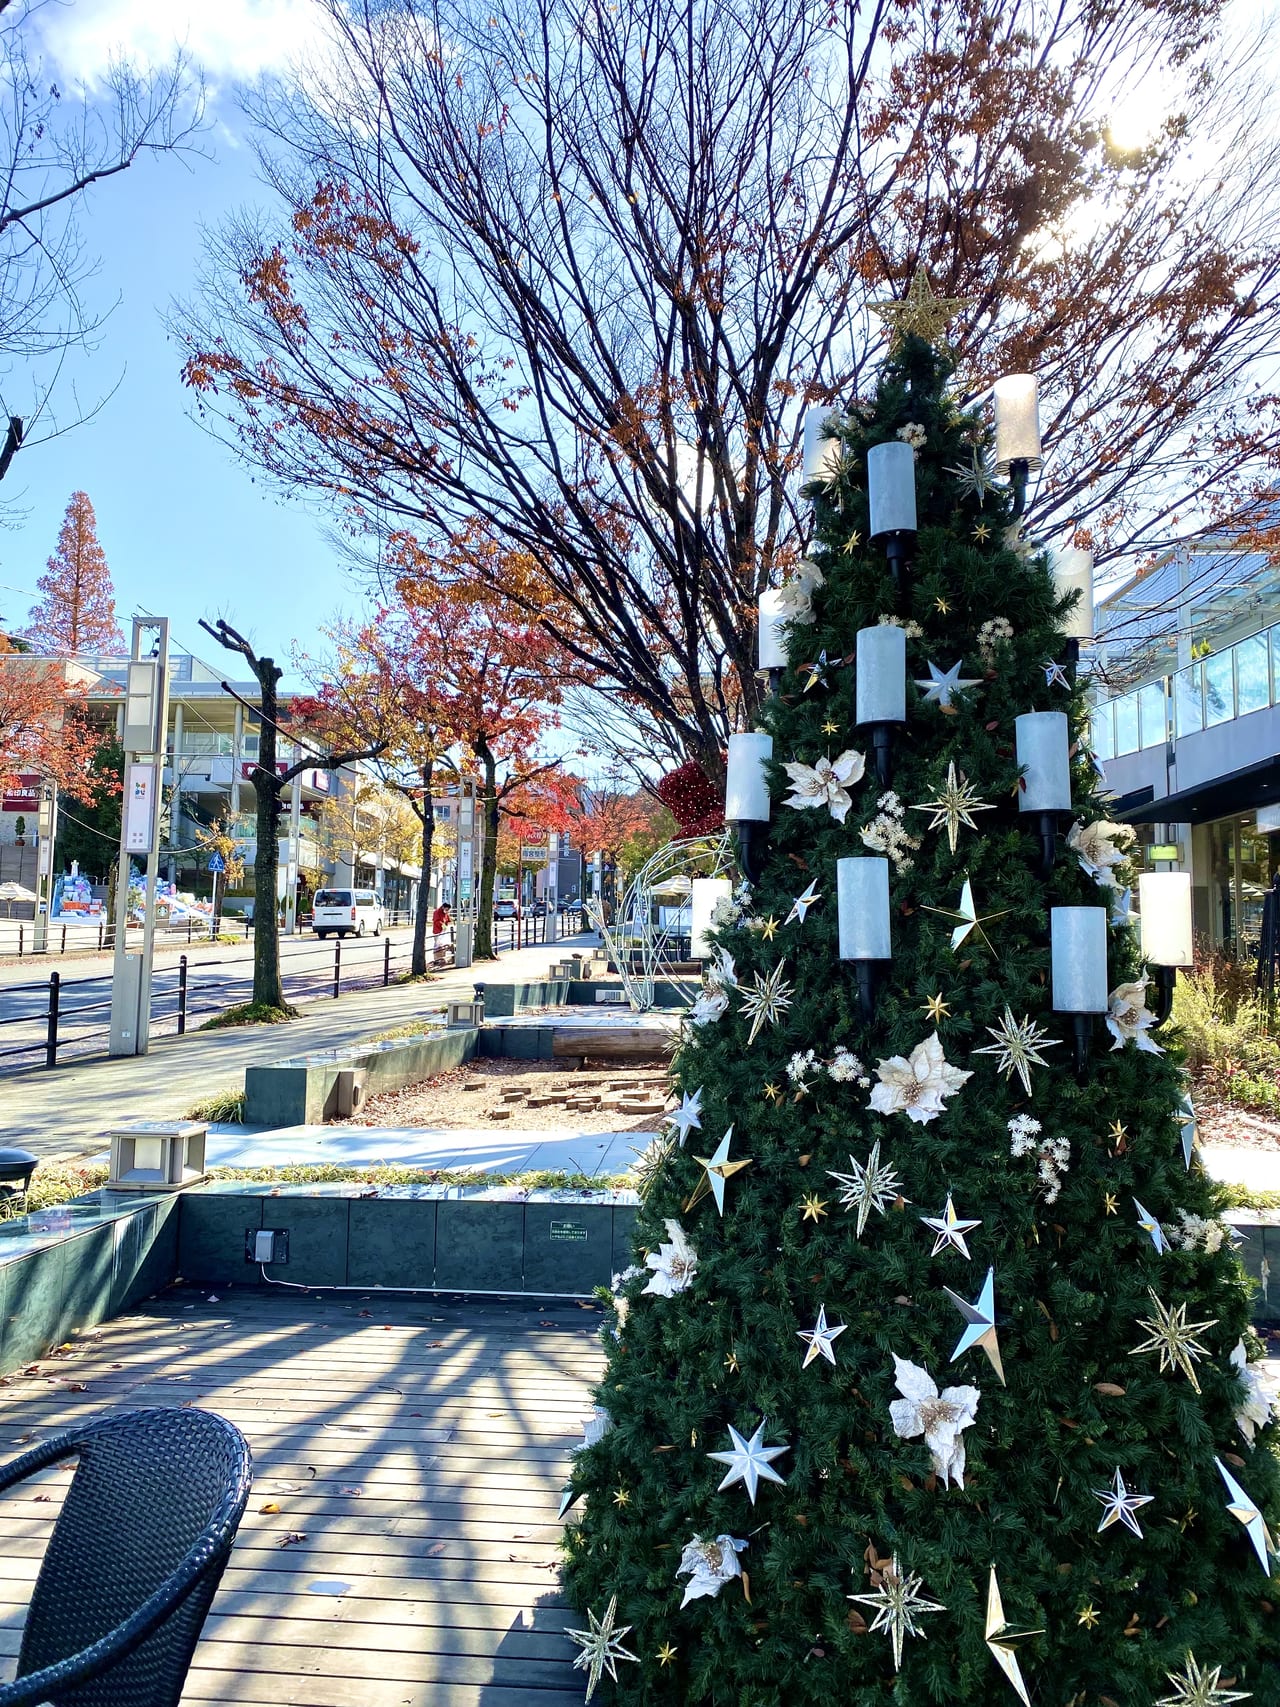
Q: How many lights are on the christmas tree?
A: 12